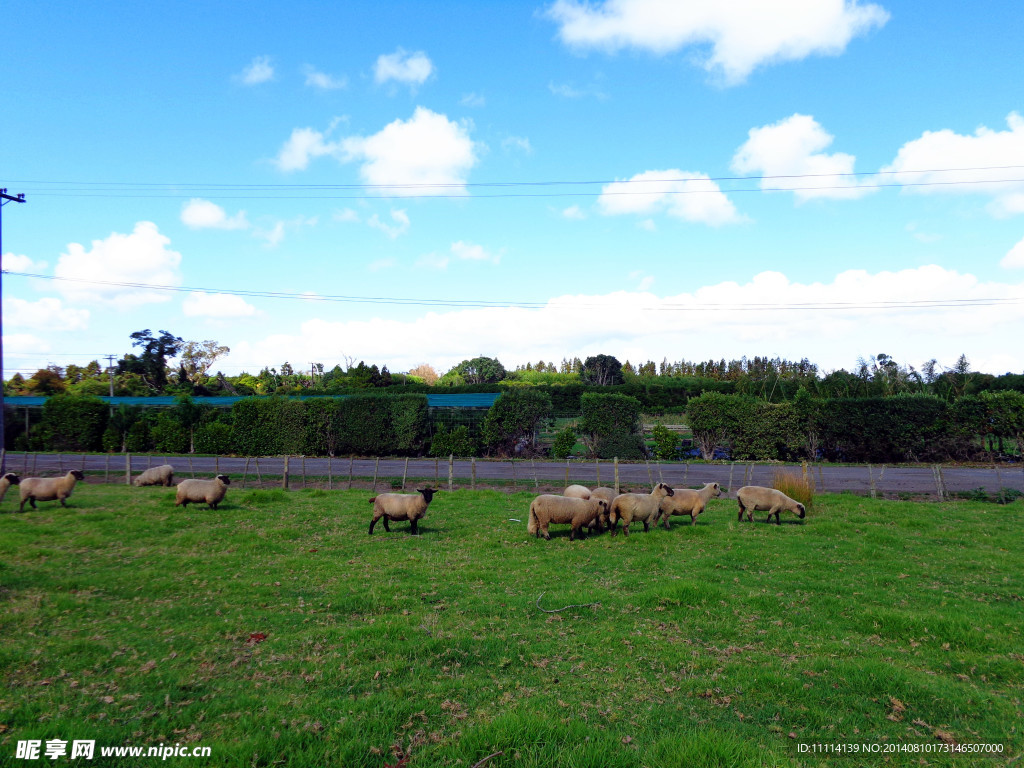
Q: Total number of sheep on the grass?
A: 11